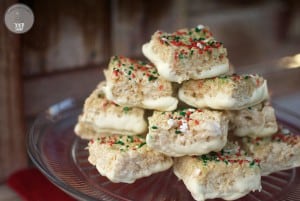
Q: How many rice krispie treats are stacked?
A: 9